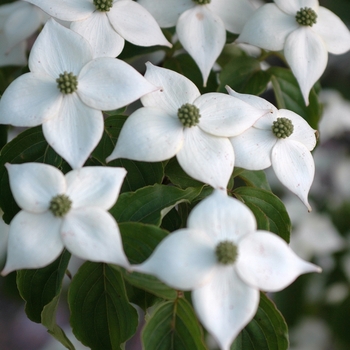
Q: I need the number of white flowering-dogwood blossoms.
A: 8